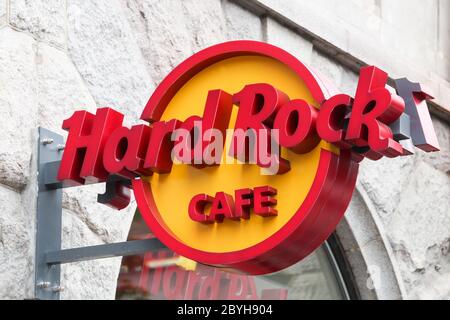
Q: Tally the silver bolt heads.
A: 4